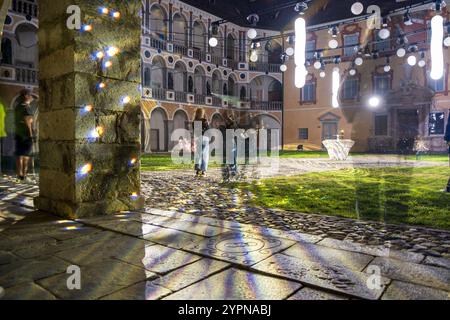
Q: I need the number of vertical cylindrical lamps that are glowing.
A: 3